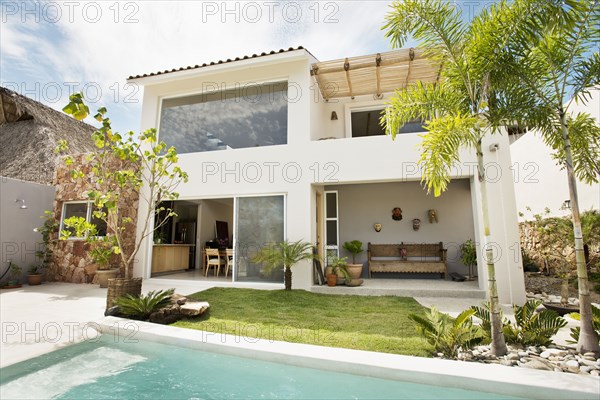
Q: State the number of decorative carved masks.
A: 4